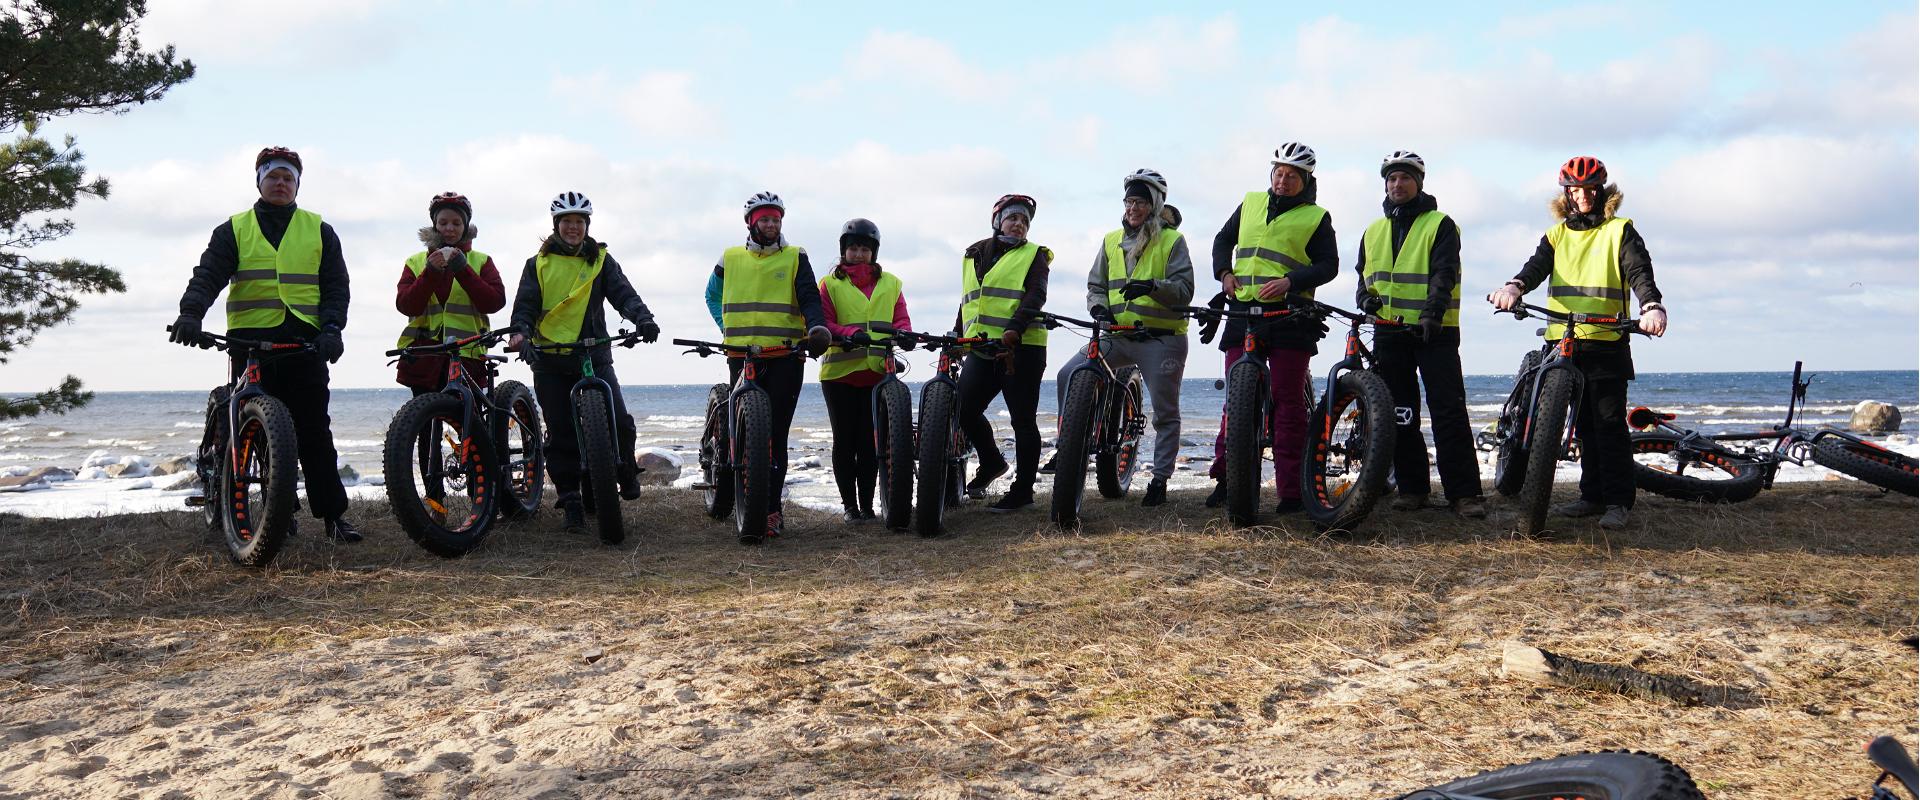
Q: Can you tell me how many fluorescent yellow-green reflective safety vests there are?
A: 10